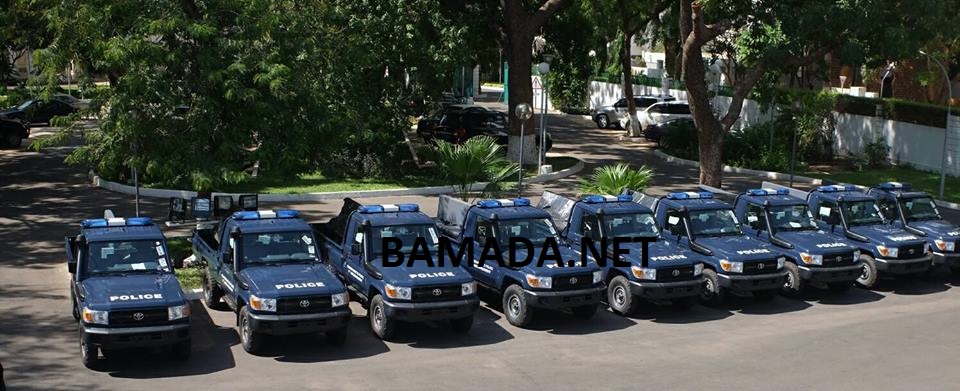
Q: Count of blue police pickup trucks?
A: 9